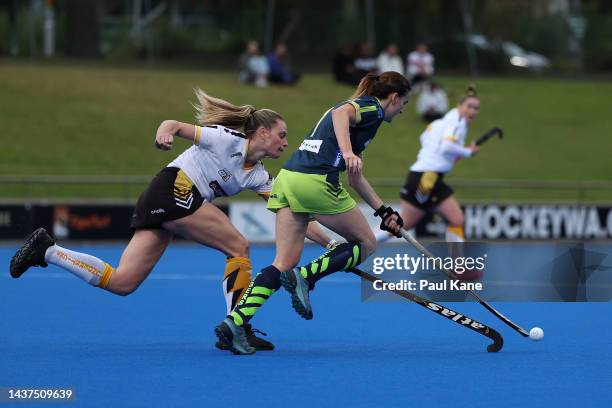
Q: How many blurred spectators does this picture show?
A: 7